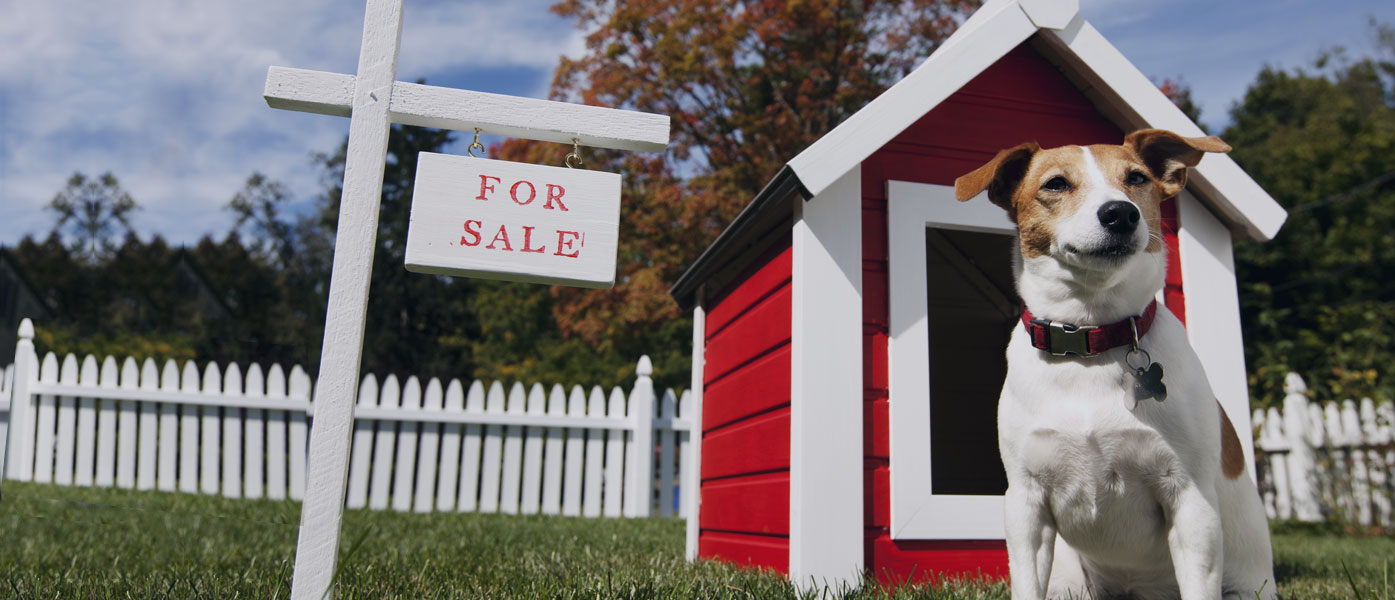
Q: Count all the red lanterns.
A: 0